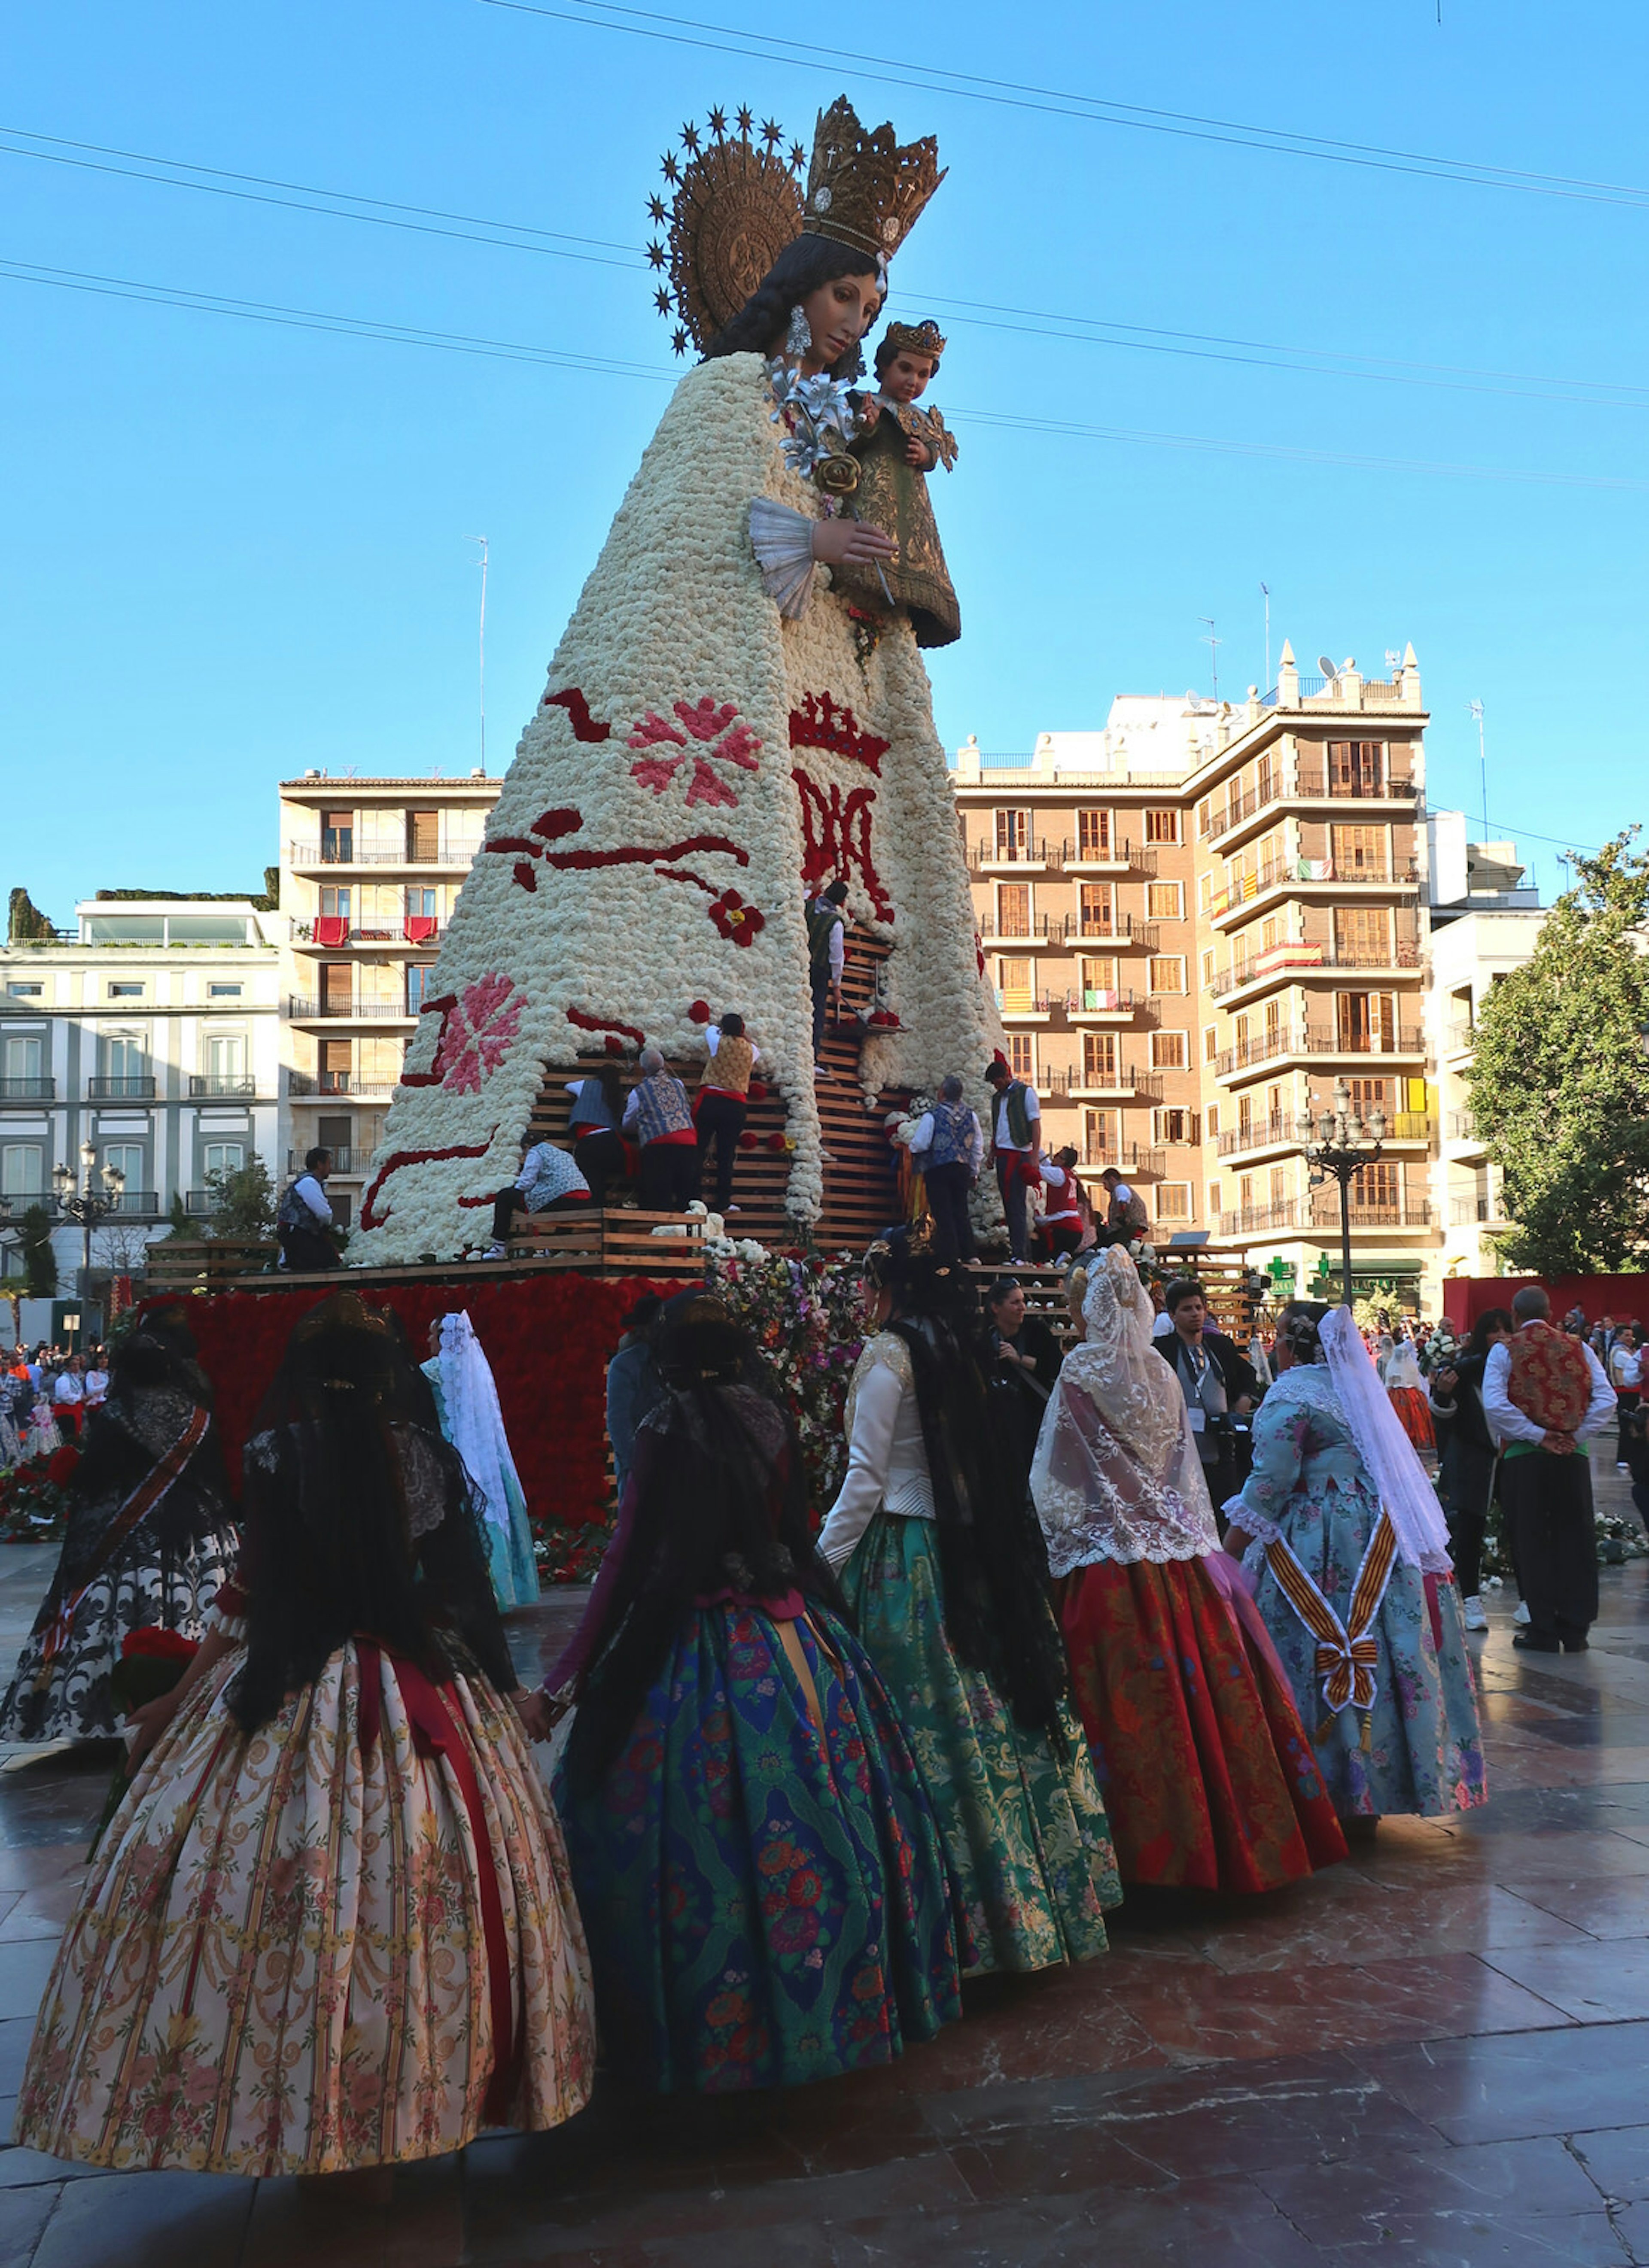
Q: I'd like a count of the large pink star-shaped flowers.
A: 2